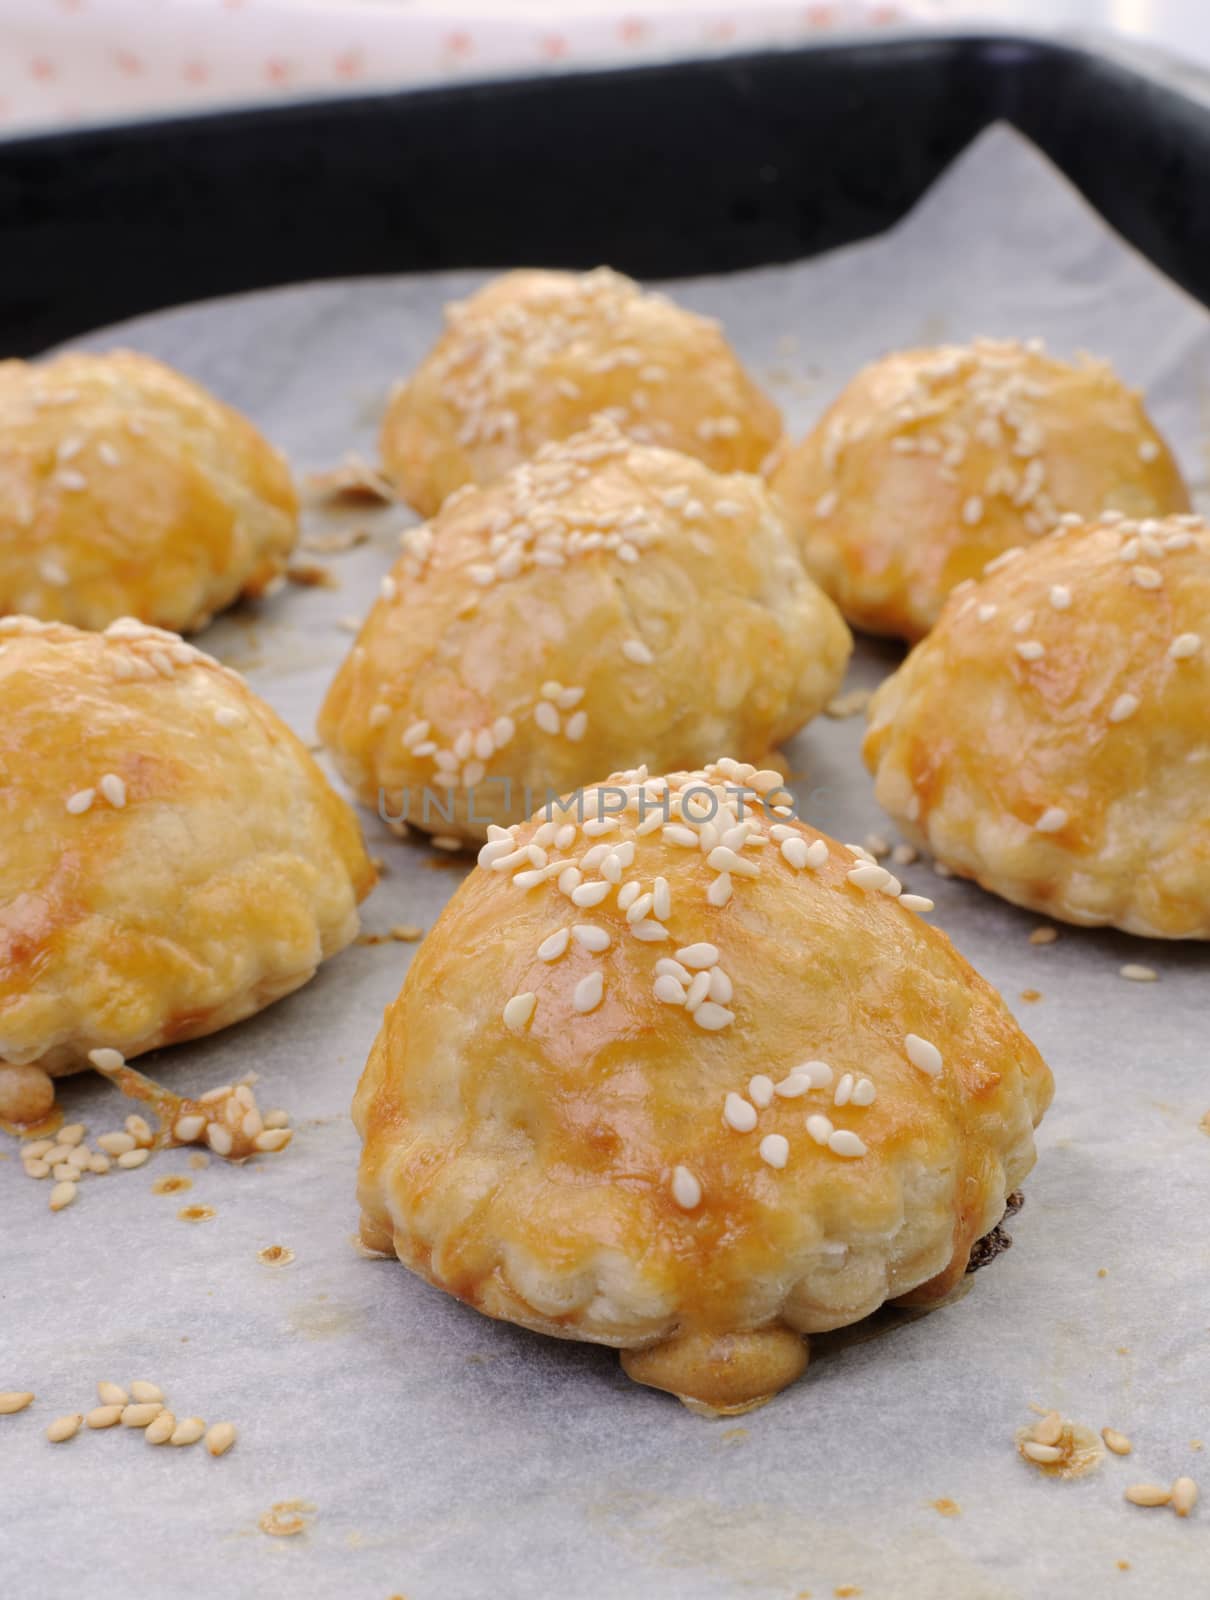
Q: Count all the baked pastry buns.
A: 7